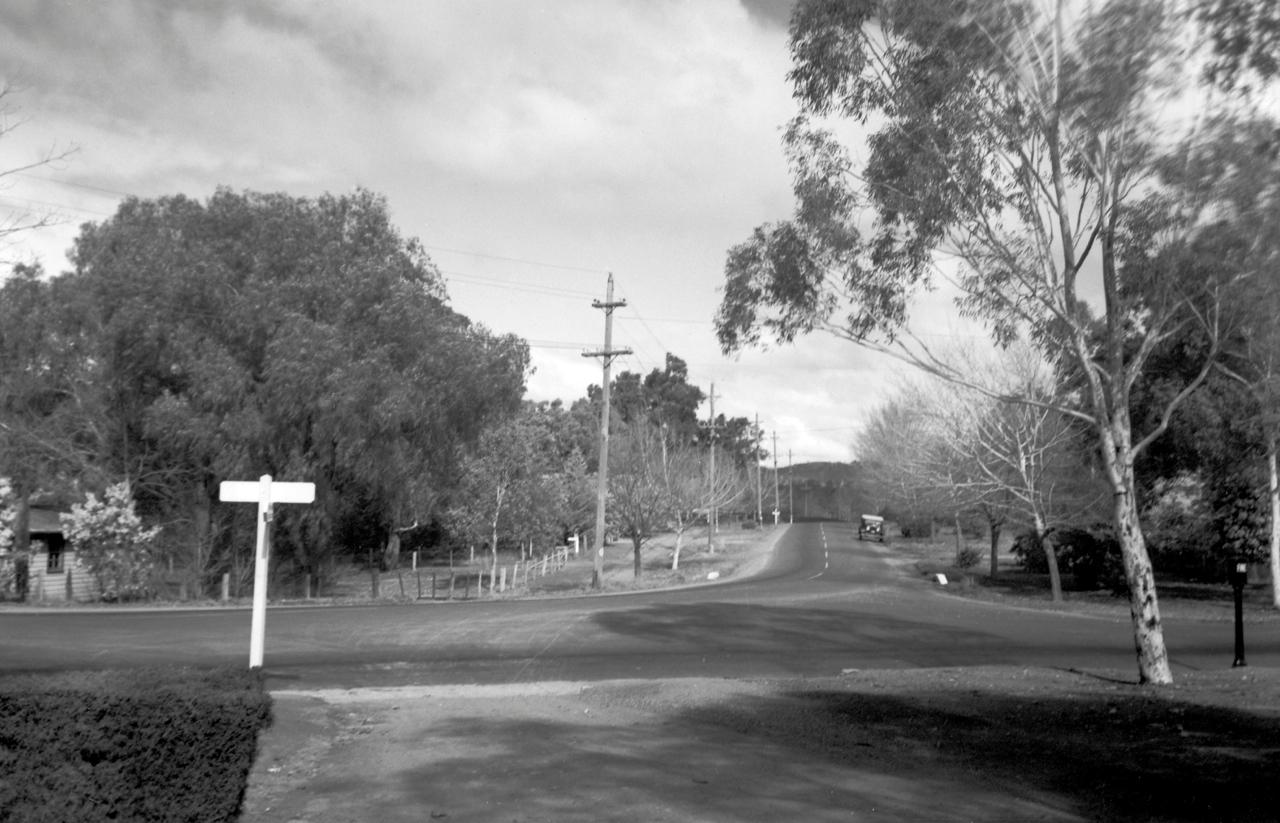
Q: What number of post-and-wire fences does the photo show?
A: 1